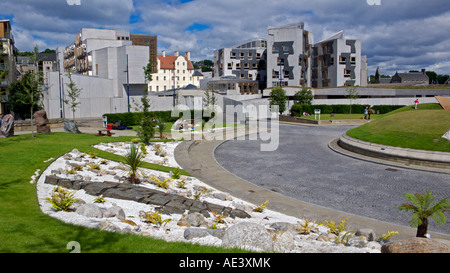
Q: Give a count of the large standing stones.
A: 3